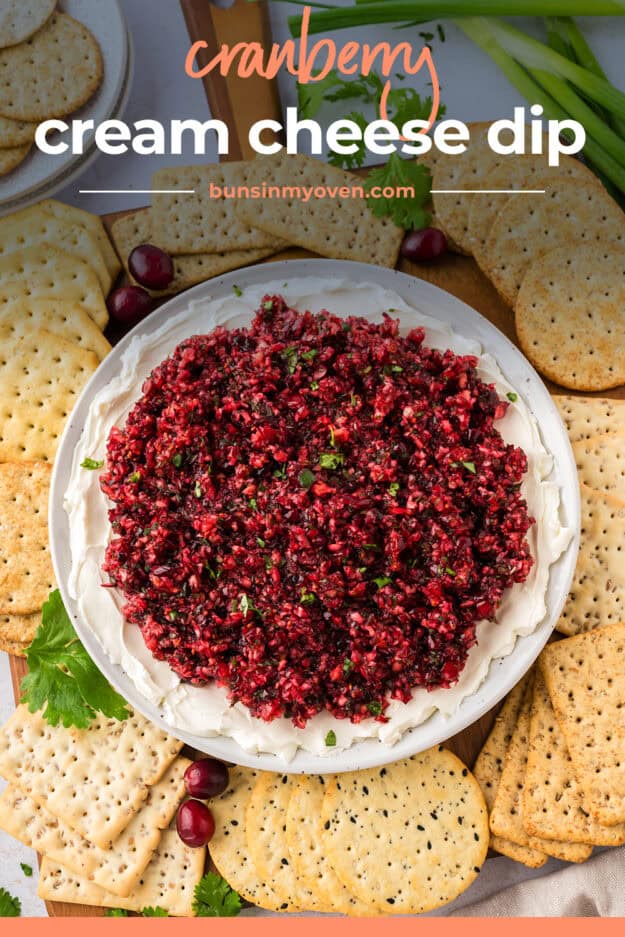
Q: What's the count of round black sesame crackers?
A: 4